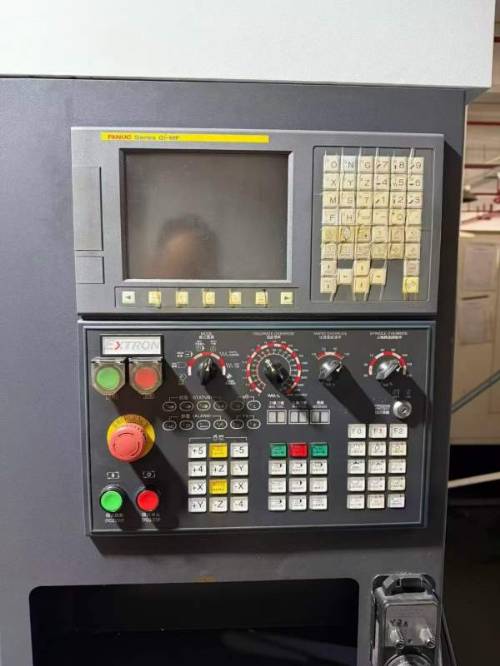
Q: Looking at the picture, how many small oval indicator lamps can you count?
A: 12